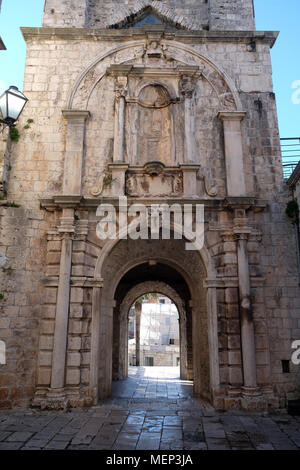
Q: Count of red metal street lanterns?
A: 0